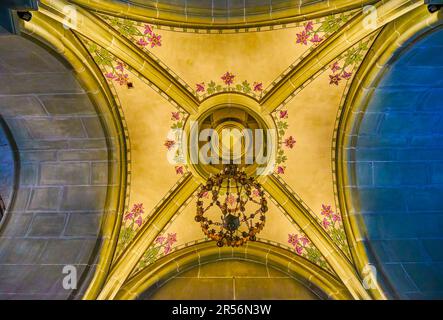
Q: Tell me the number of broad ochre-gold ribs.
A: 4